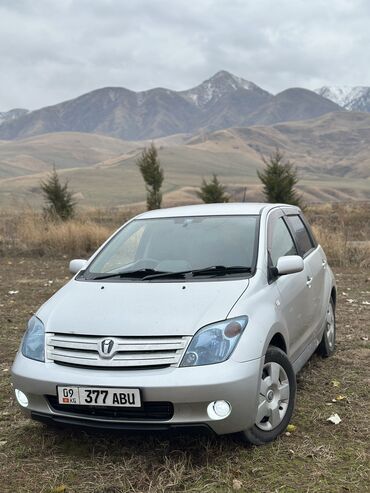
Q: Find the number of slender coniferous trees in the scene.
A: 4